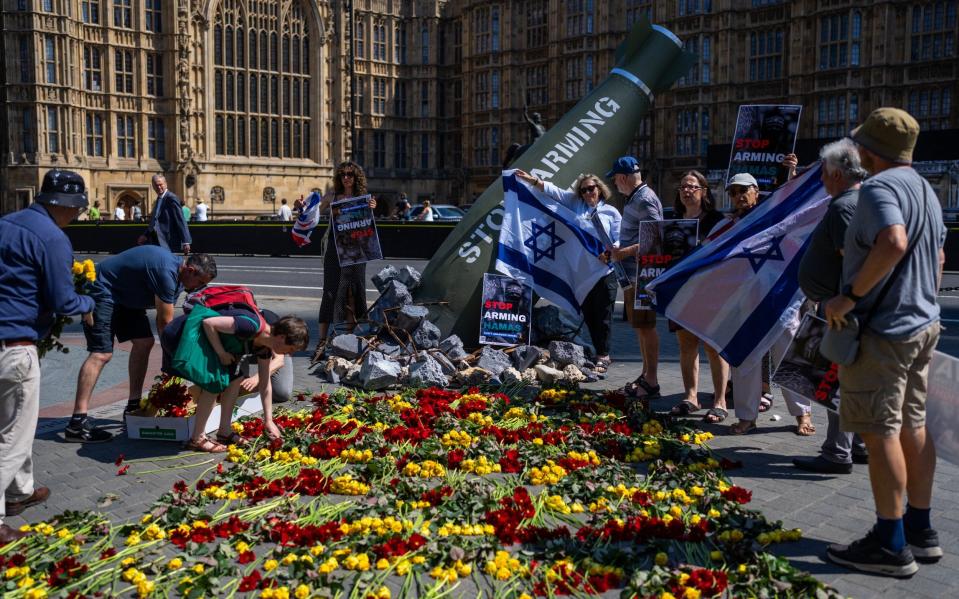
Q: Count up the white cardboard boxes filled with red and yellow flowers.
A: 1